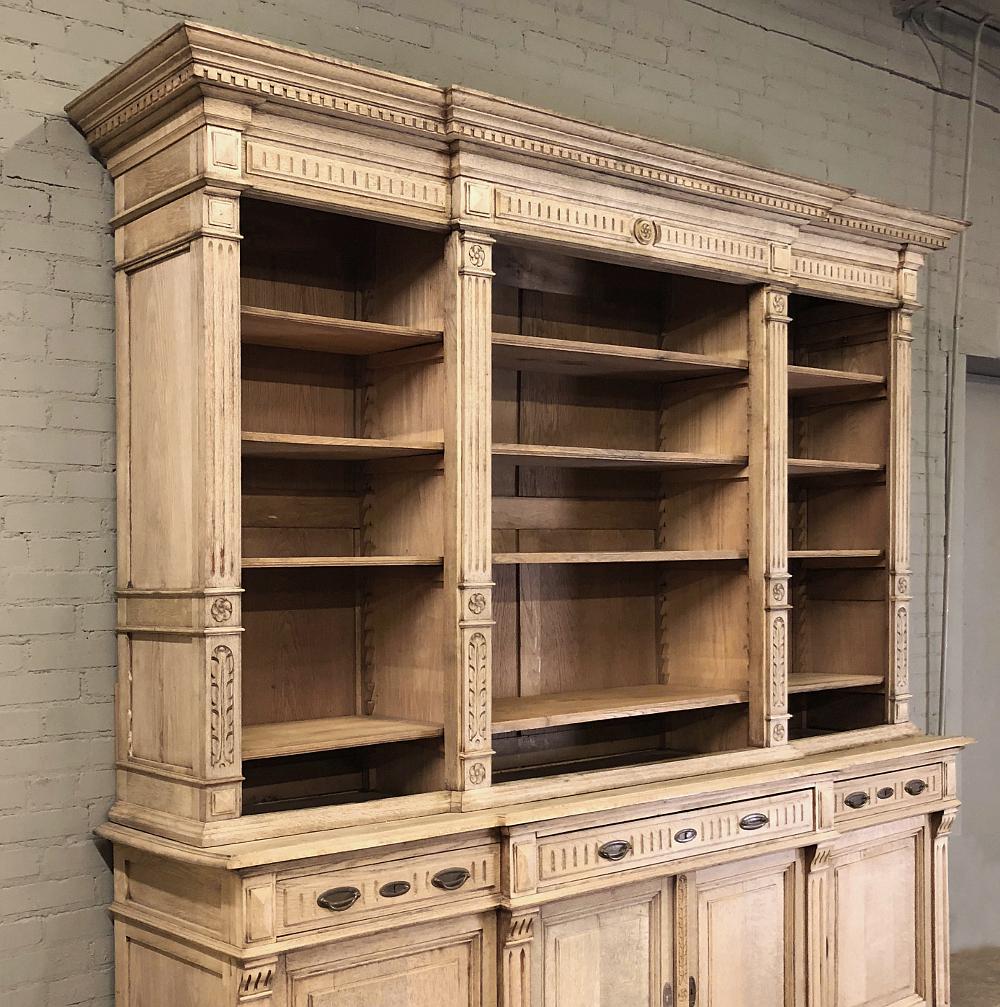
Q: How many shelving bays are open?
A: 3